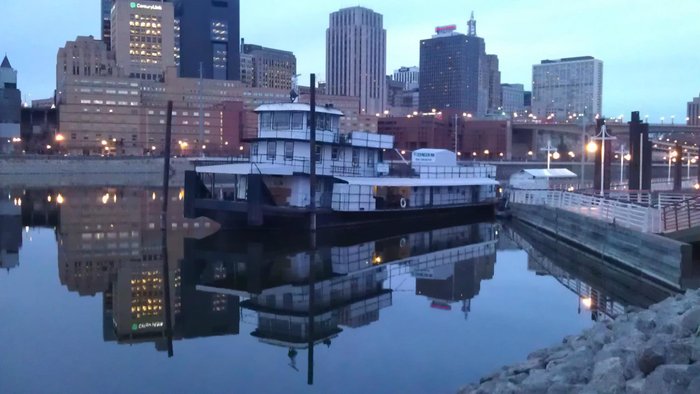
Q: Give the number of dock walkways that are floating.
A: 1